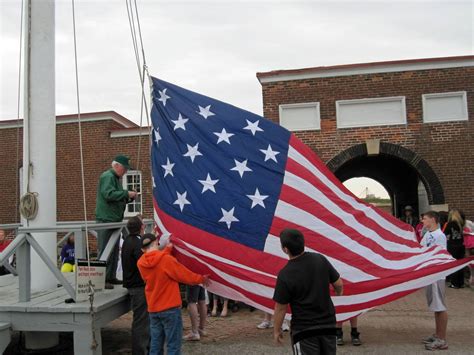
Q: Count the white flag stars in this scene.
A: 15